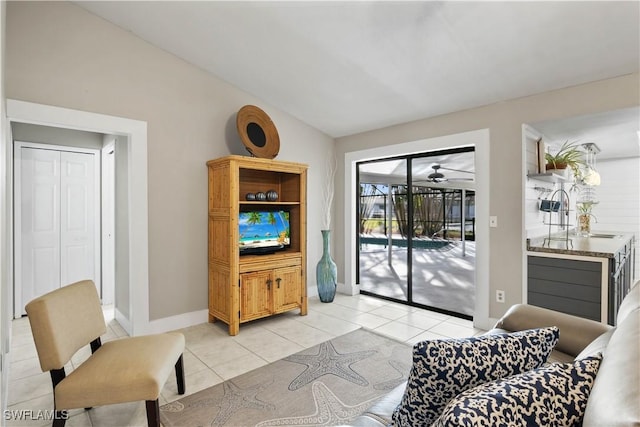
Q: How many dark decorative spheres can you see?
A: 3